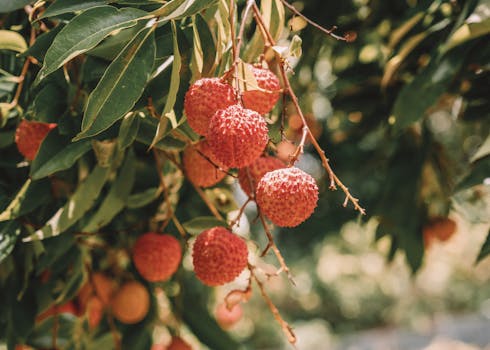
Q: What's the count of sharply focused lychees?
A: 5